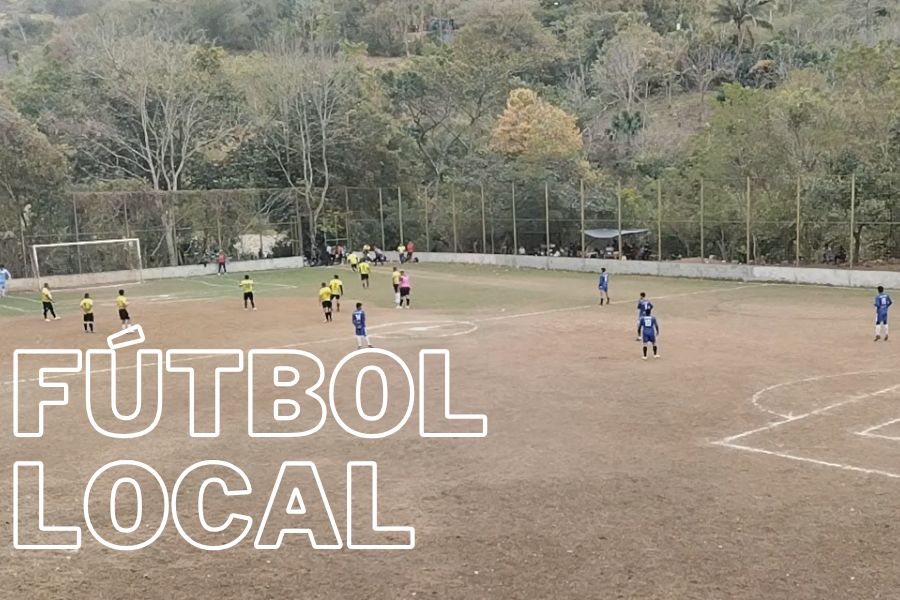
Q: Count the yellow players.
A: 9